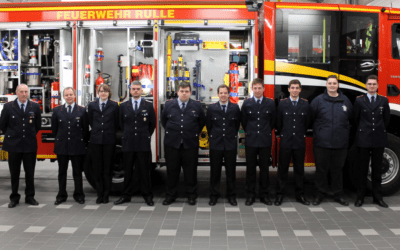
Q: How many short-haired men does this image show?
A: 9